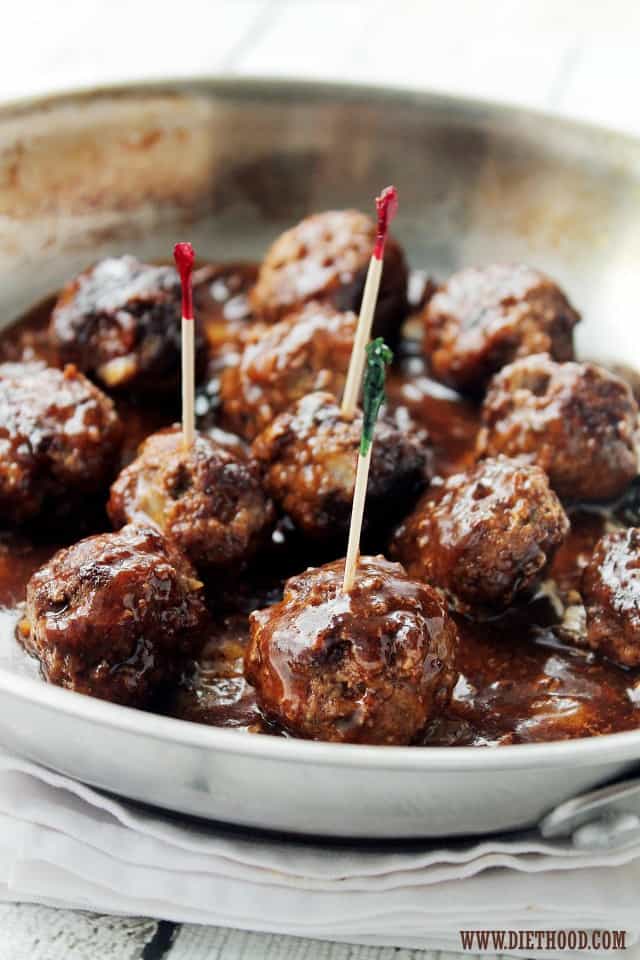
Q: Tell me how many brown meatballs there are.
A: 12